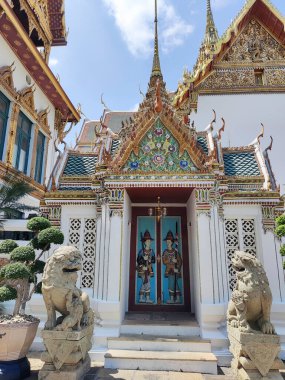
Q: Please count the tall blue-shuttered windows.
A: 3